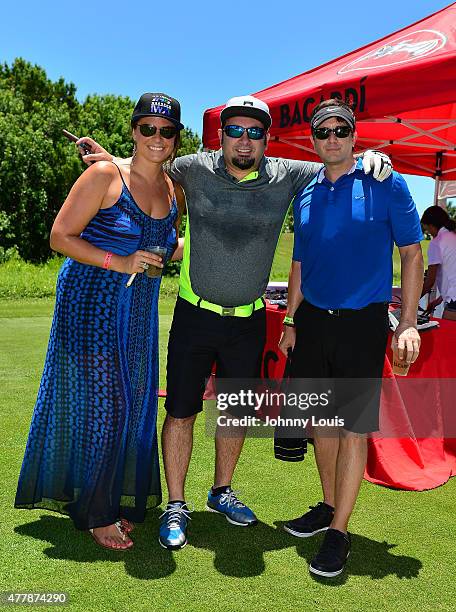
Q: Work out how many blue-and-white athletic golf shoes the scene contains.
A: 2